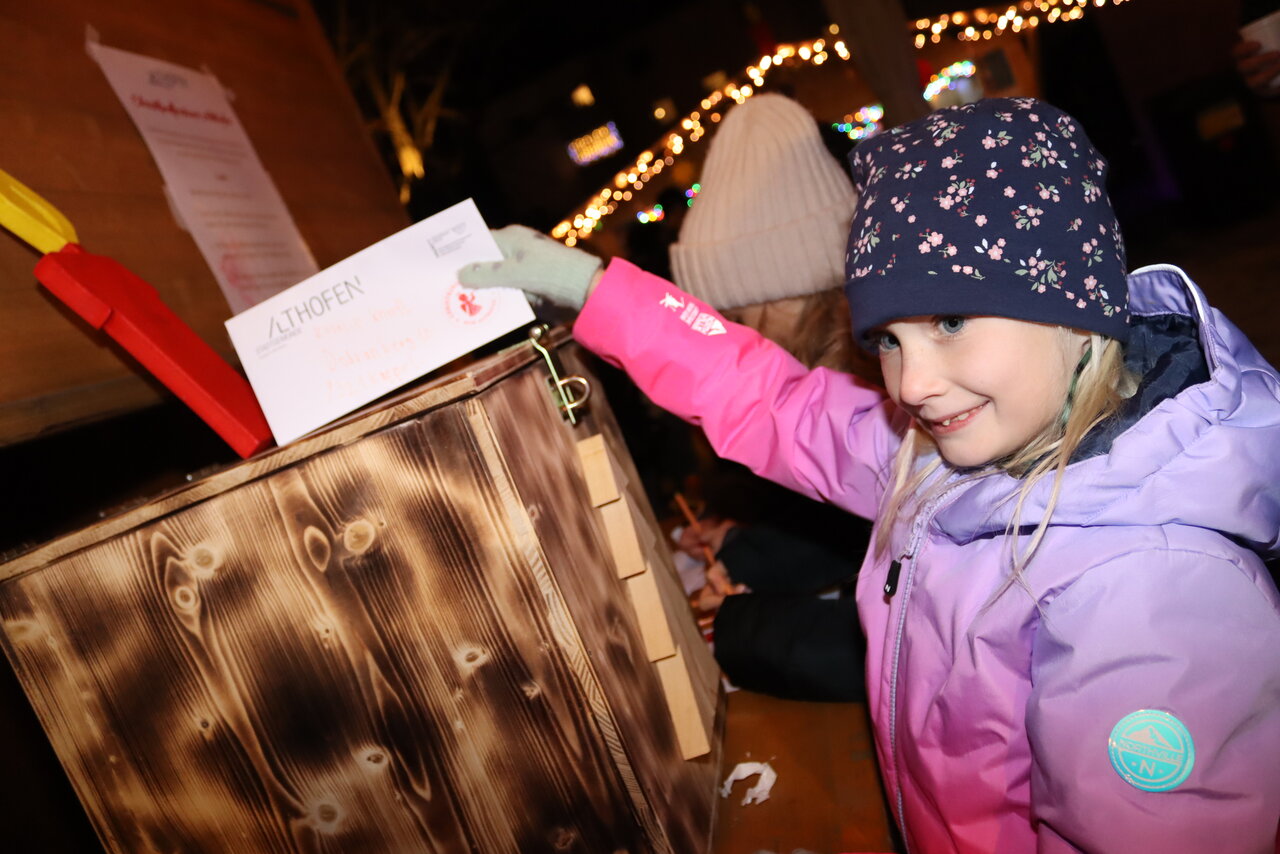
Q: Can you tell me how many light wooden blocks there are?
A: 4